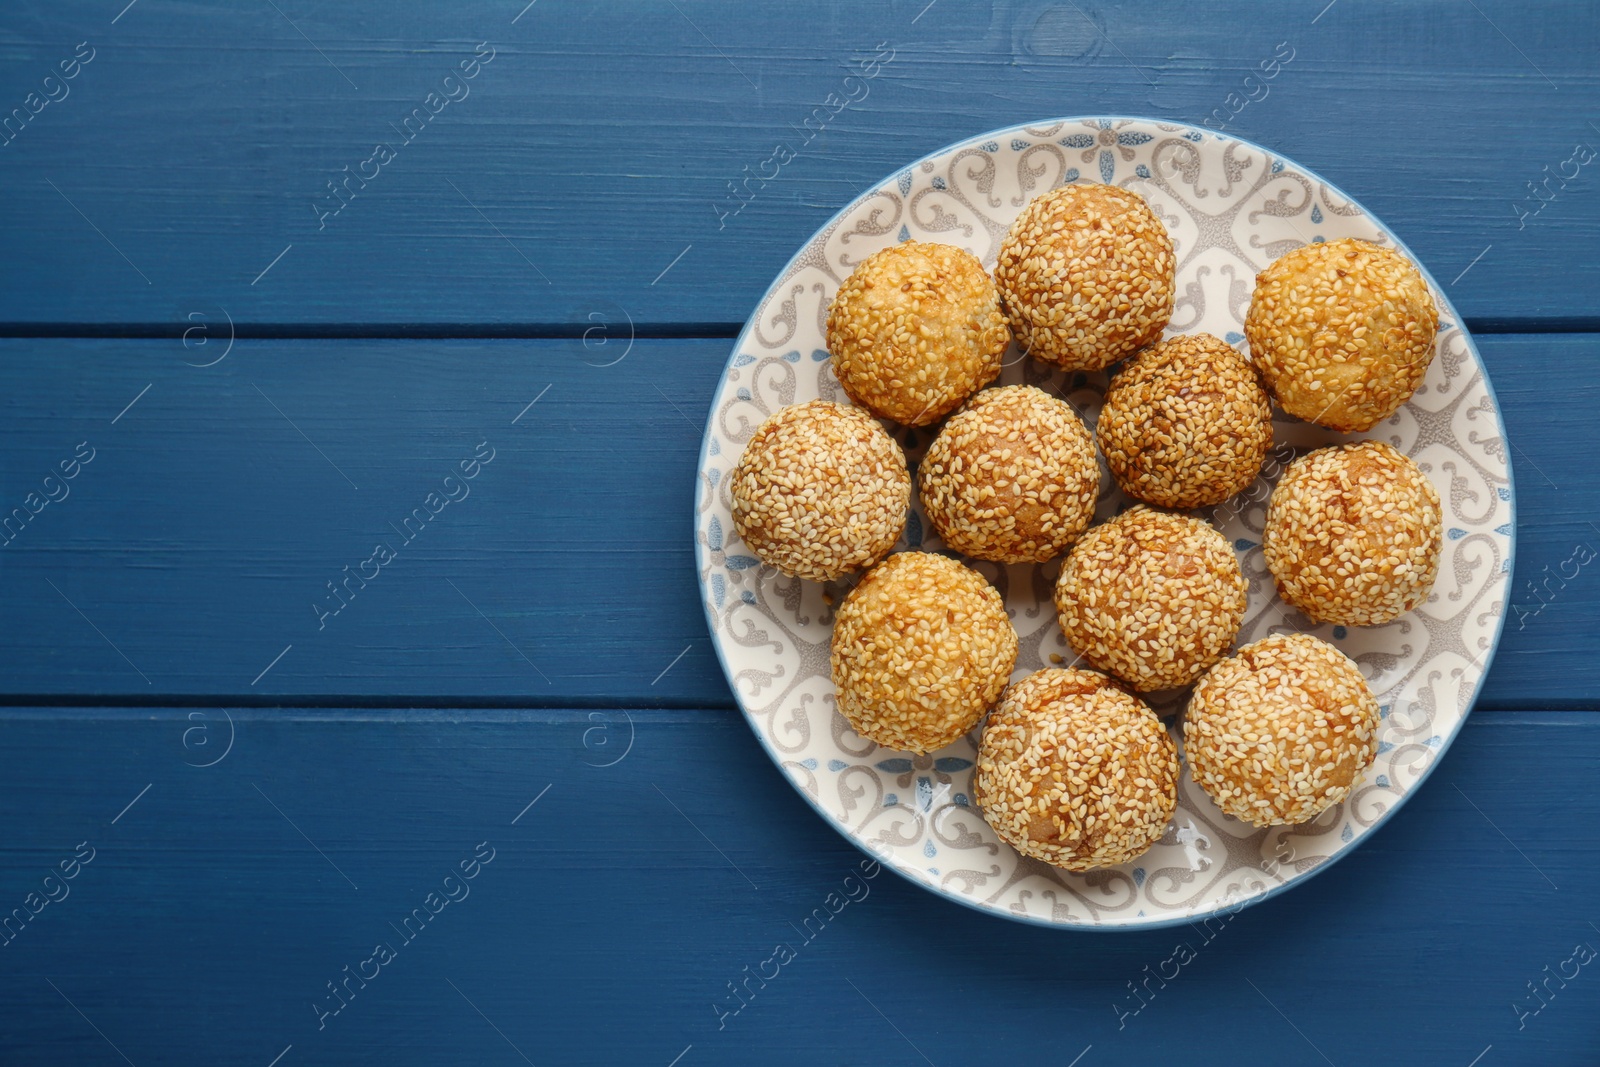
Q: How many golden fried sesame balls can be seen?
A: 11